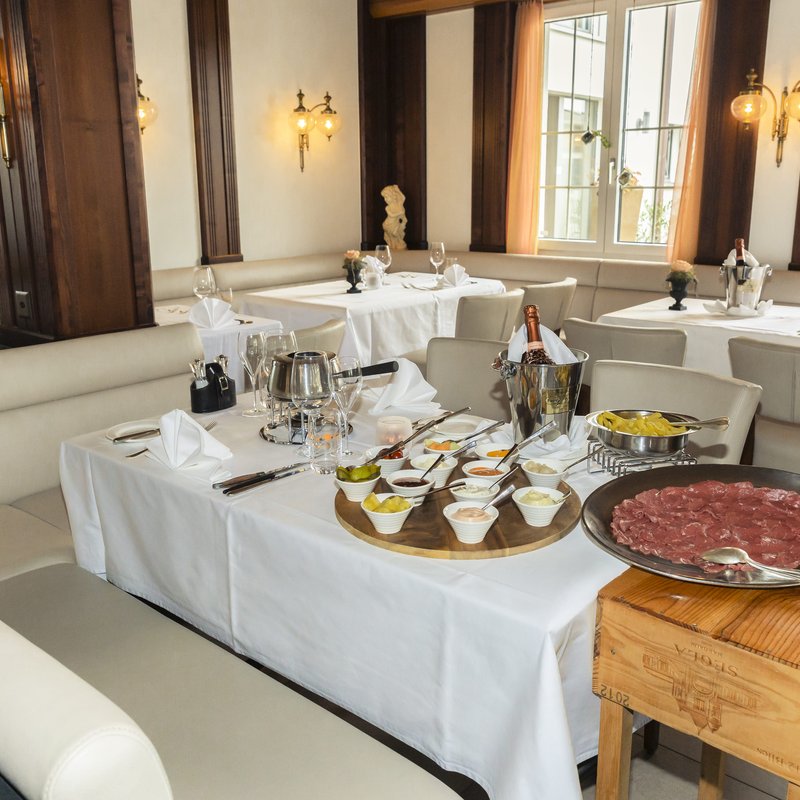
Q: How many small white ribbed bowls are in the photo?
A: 12